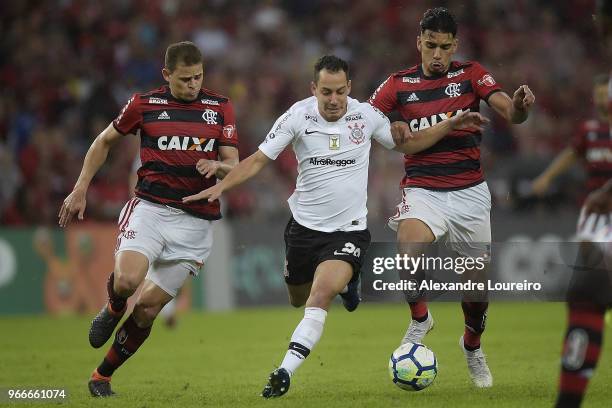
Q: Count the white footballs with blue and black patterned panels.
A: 1